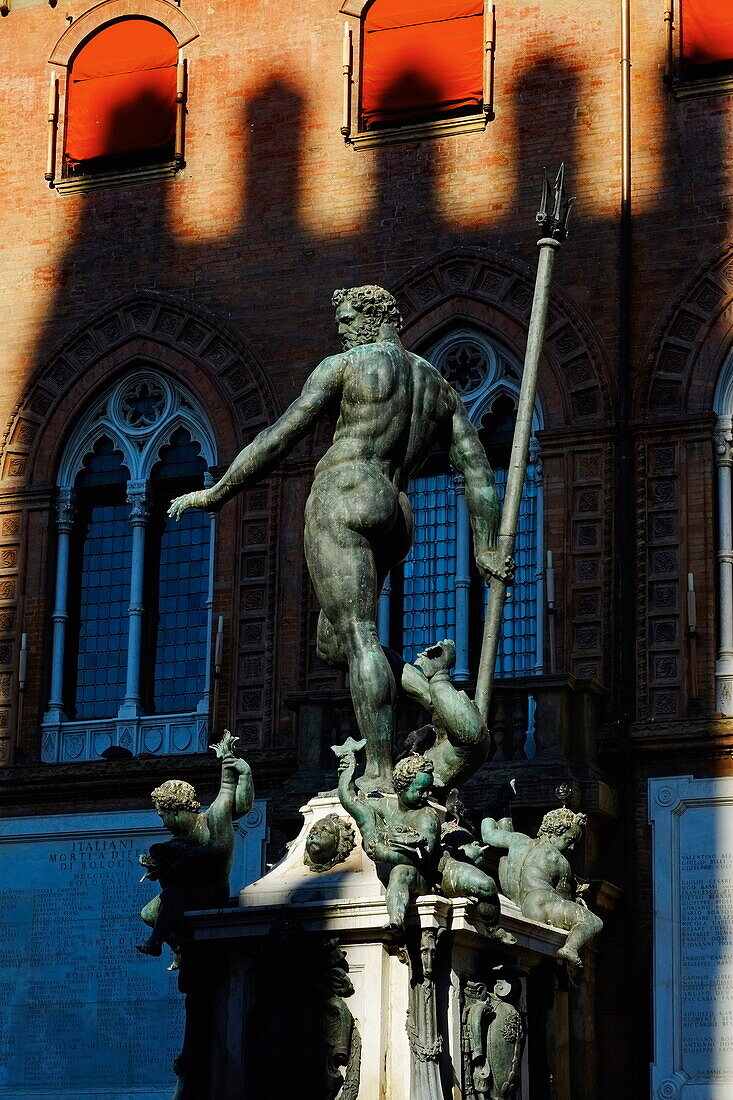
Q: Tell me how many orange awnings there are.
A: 3